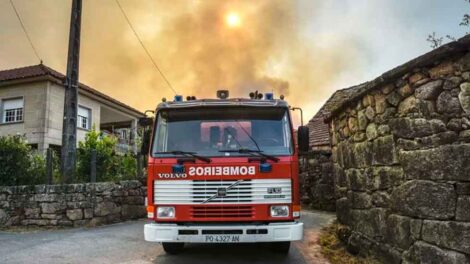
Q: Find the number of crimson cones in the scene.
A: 0